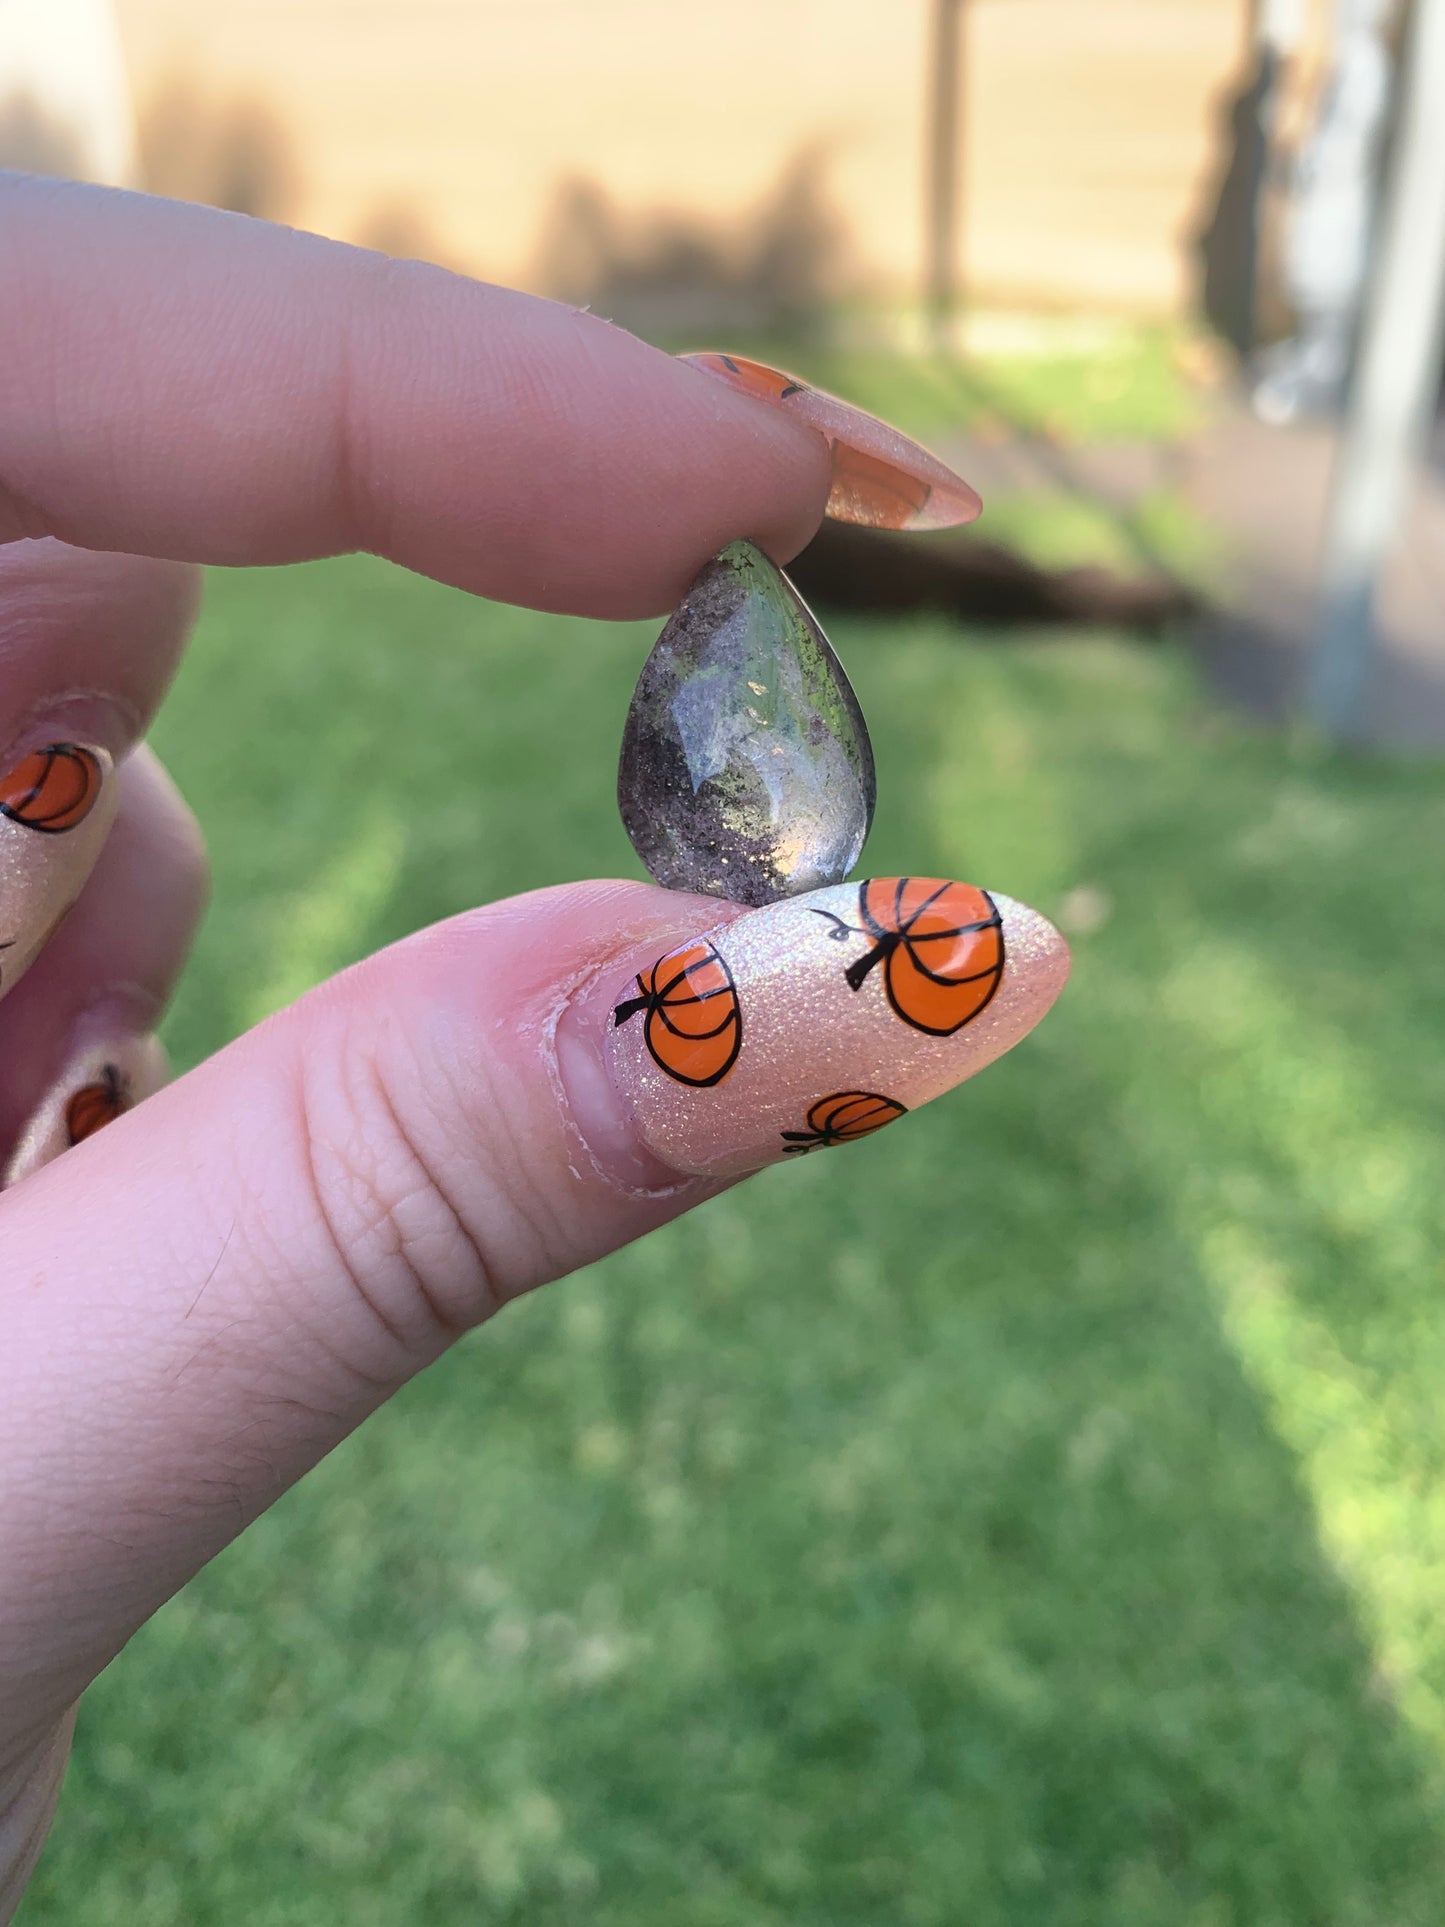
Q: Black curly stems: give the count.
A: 2